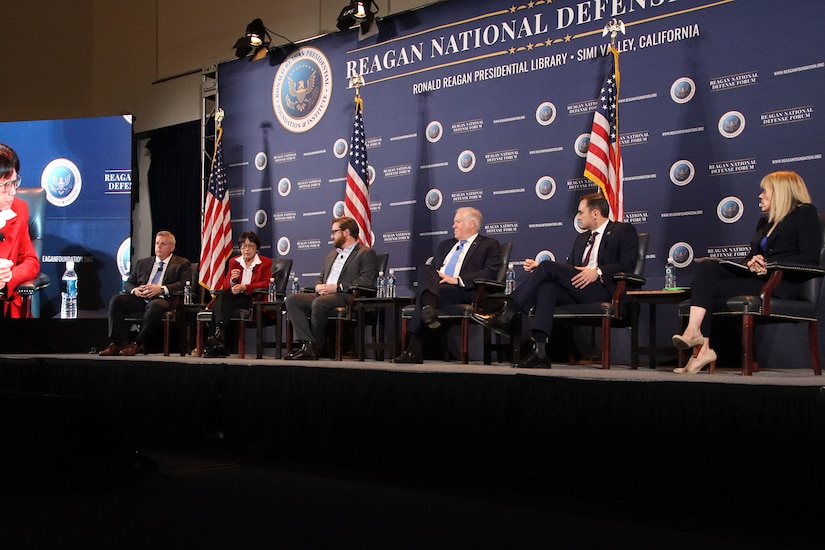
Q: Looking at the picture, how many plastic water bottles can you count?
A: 8